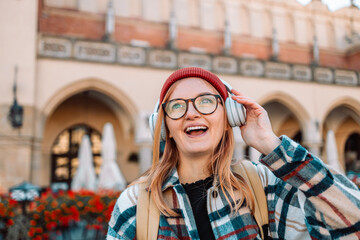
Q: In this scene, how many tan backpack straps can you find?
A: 2